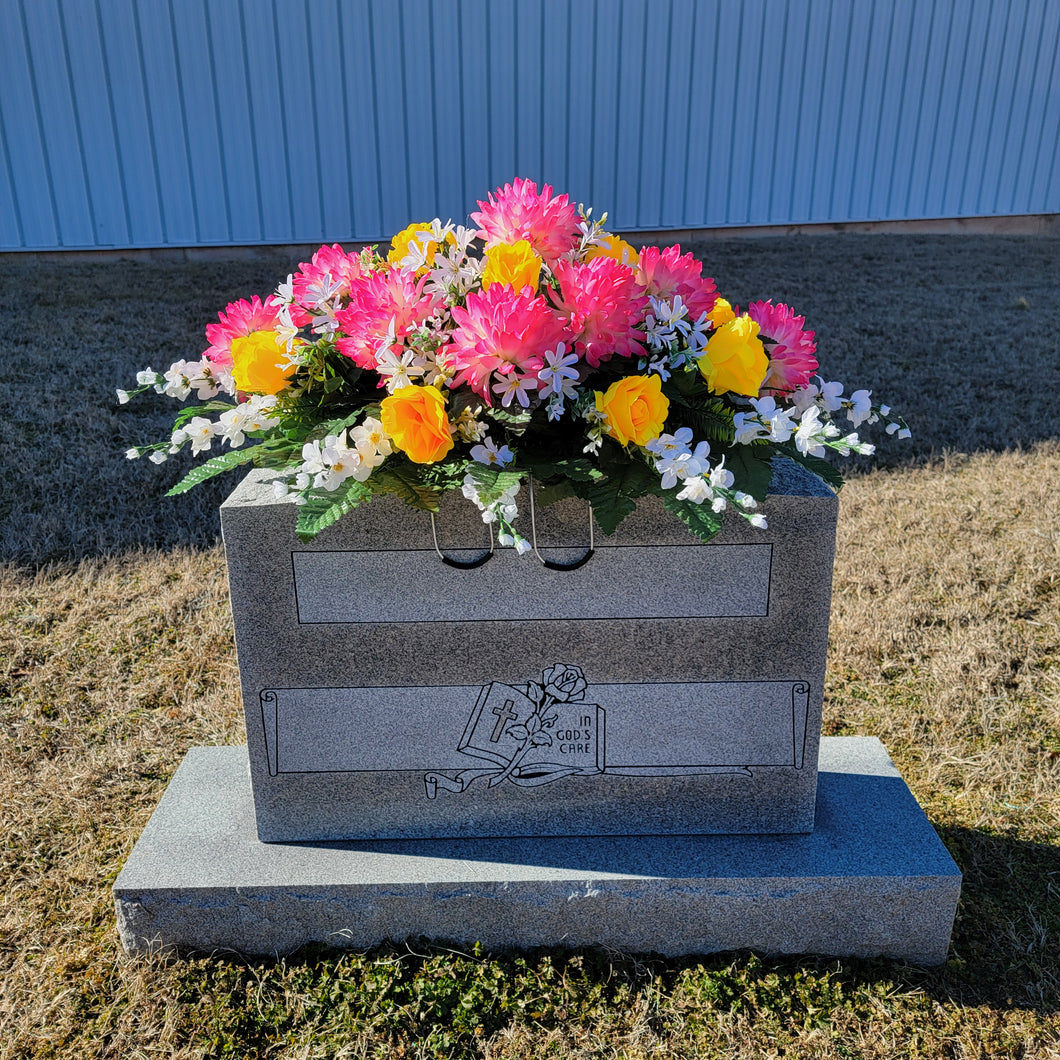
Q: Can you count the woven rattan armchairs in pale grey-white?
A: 0